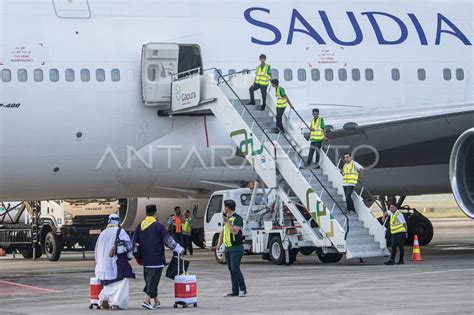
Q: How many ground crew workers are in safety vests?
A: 8